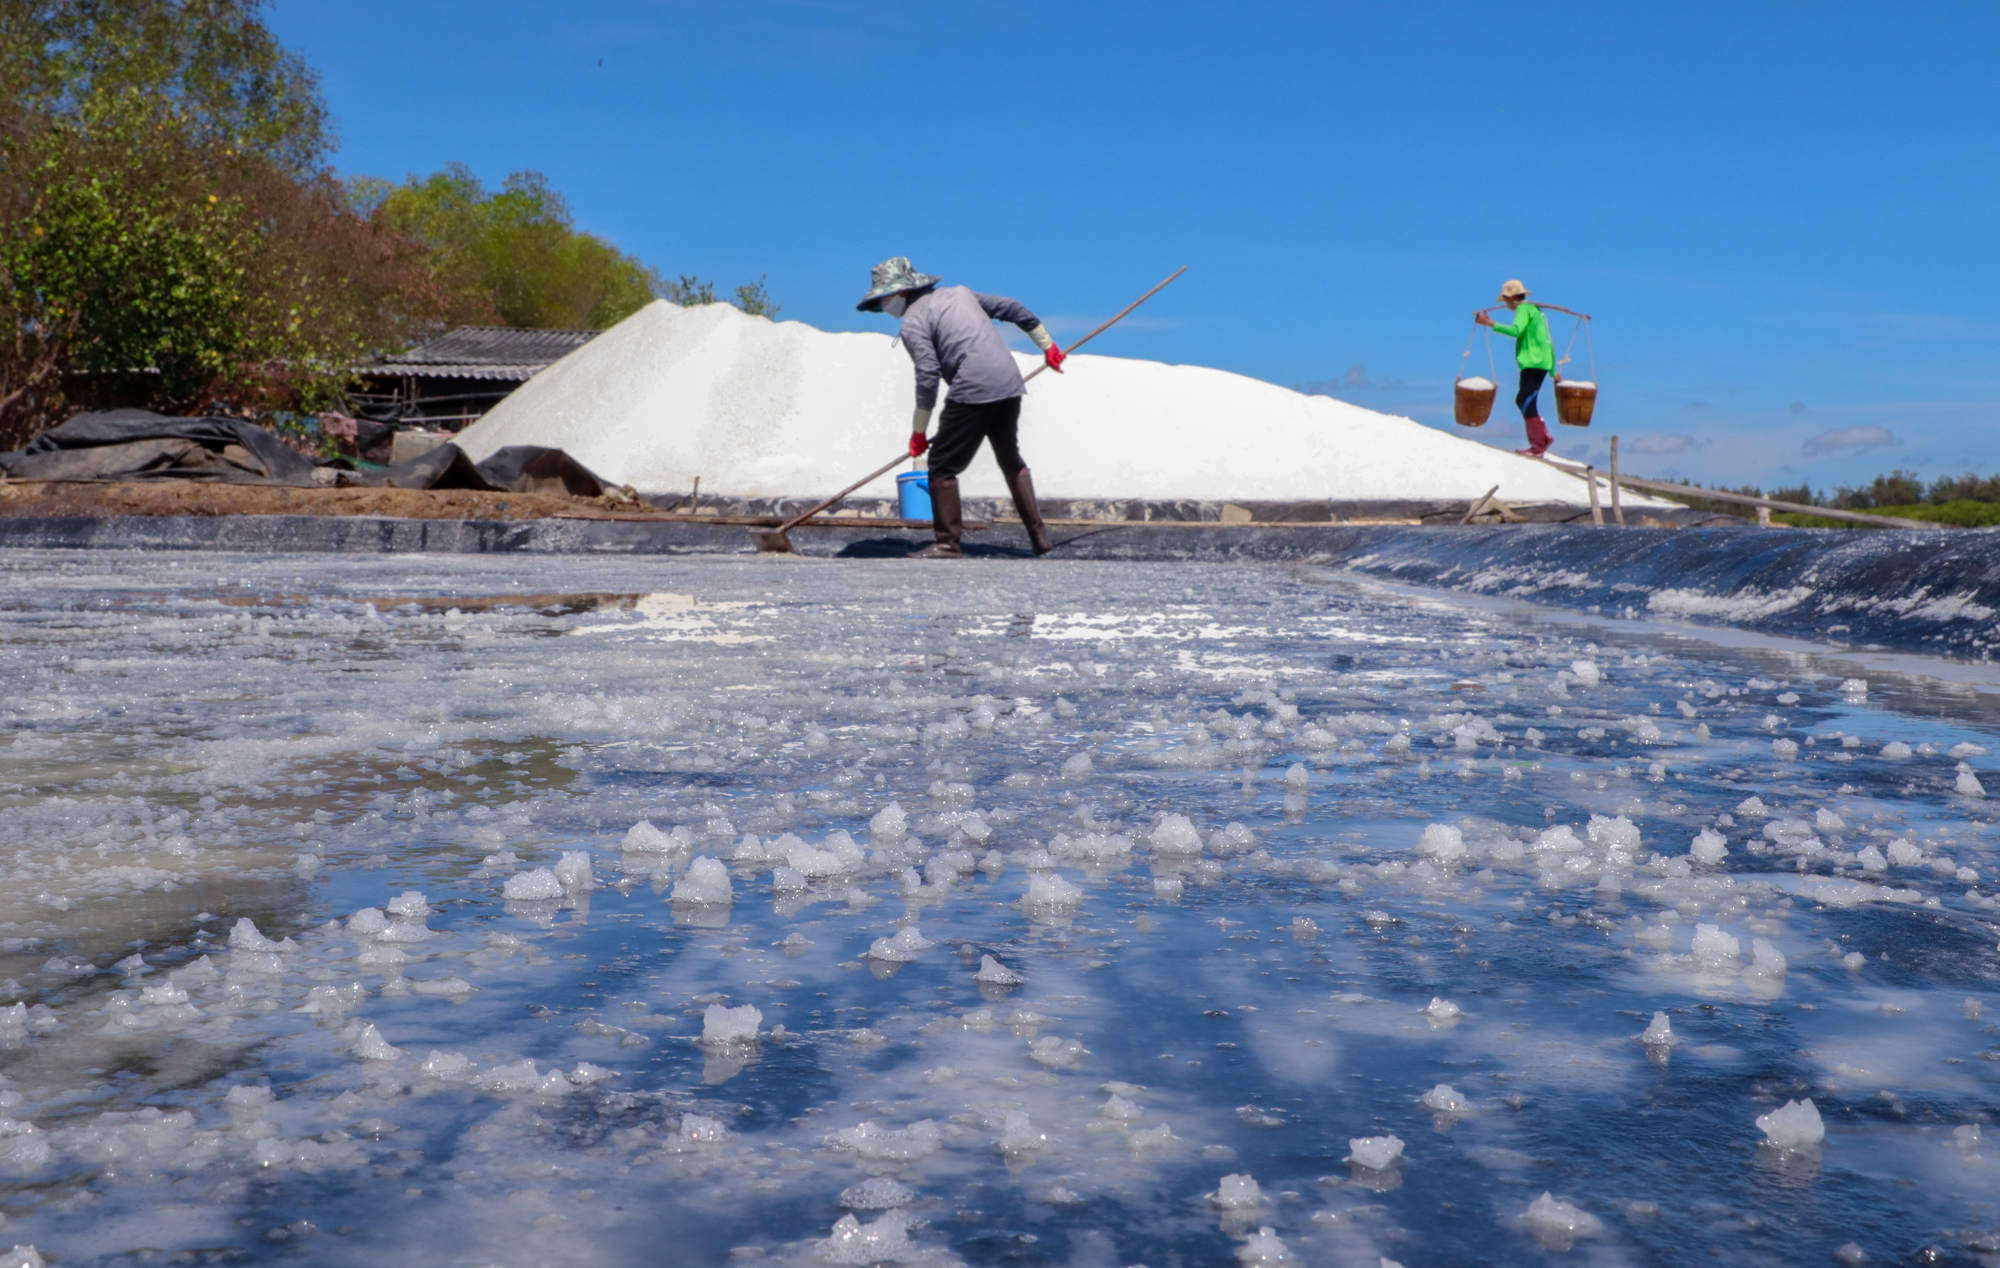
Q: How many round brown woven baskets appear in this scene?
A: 2